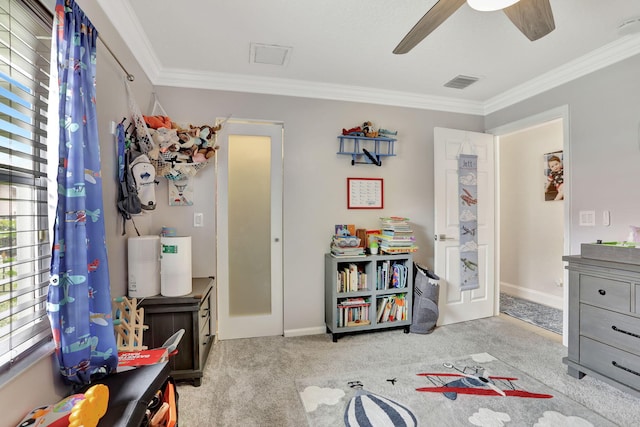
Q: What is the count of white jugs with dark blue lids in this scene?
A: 0